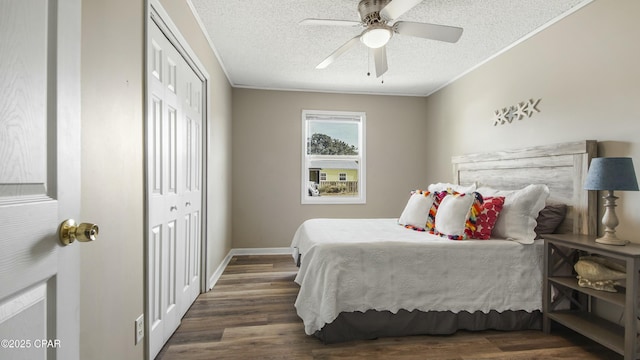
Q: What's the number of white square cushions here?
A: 2